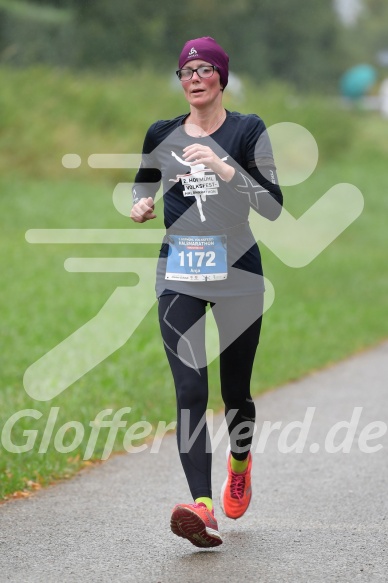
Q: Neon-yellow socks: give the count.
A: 2